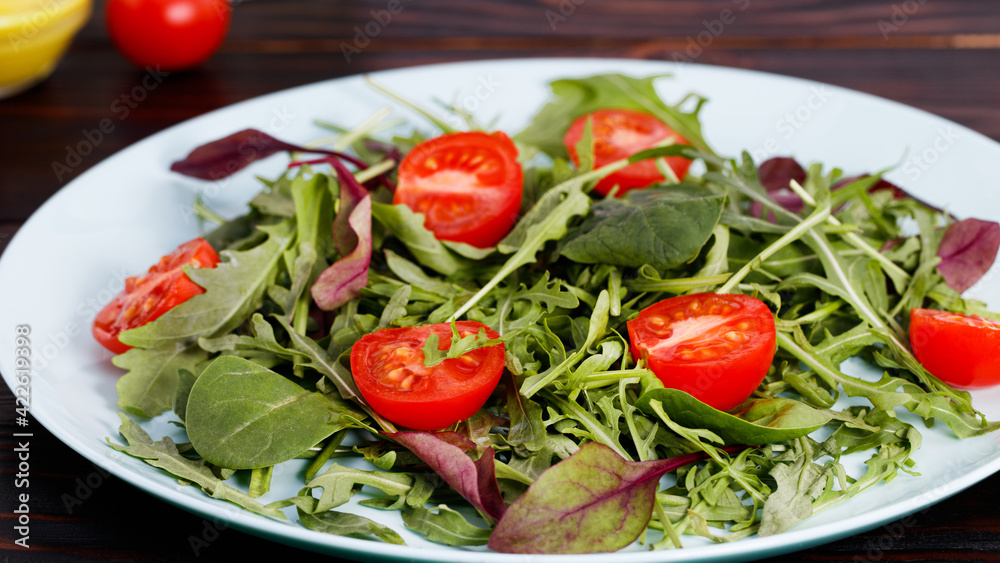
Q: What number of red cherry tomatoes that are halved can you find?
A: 6